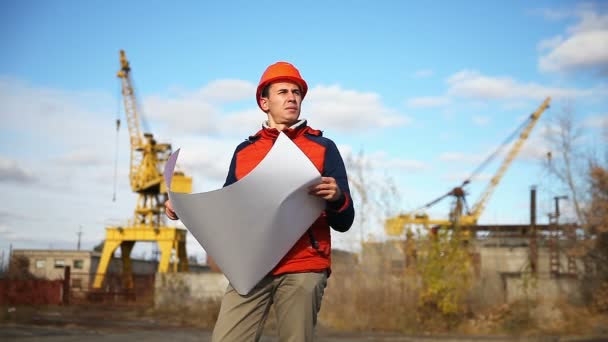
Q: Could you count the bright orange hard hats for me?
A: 1